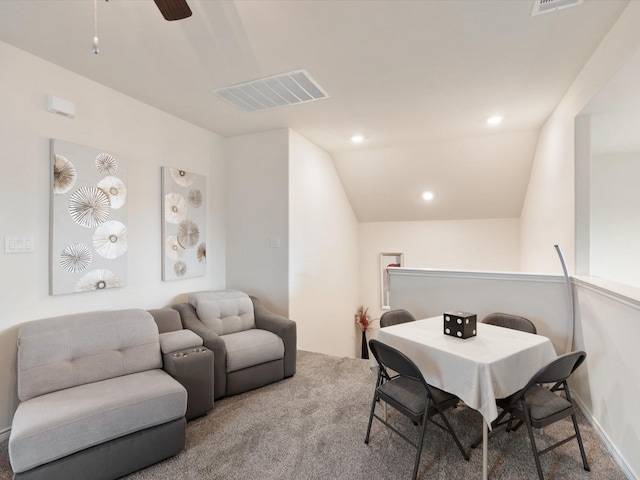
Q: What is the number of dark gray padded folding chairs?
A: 4